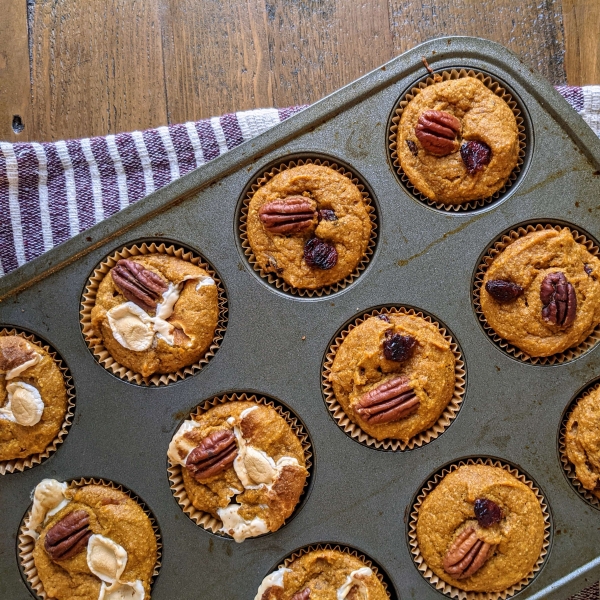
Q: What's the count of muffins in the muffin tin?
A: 11